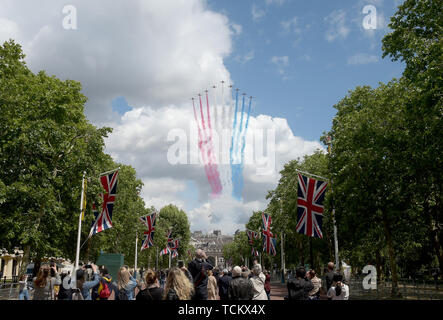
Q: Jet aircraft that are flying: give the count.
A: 9